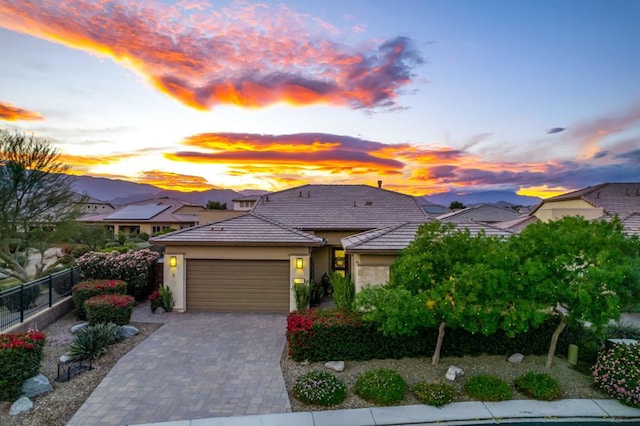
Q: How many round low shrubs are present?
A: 5